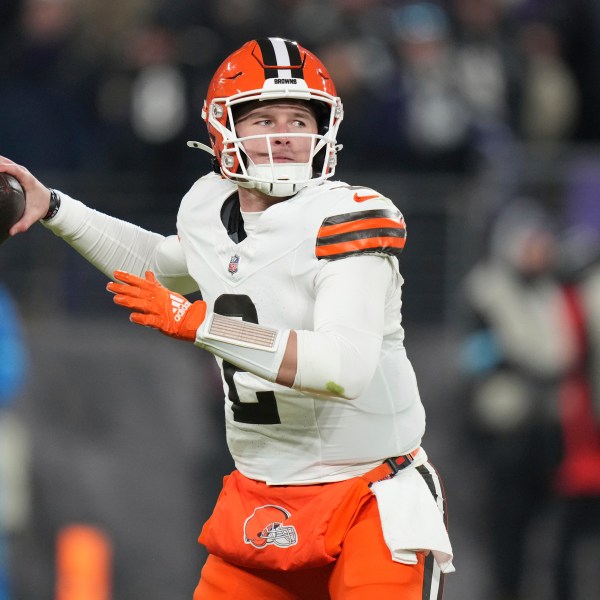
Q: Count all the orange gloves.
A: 1